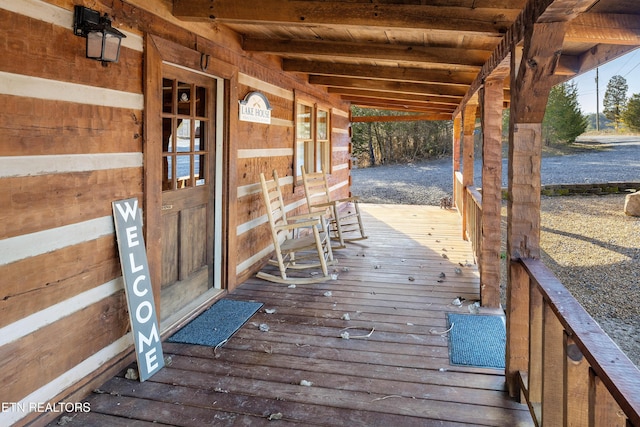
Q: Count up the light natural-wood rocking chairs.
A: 2